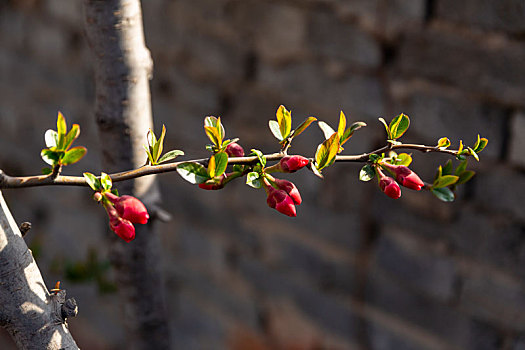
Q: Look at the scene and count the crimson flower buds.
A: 9